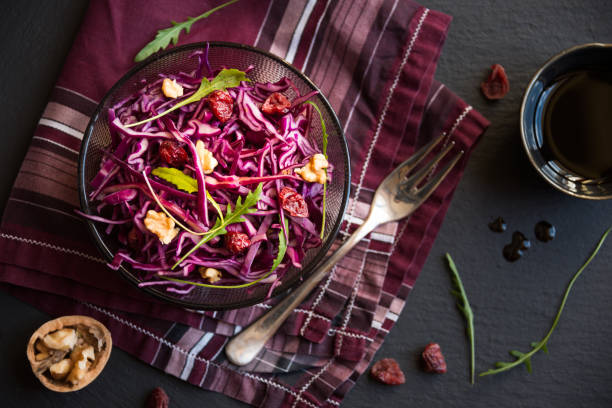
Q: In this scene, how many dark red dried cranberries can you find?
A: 9